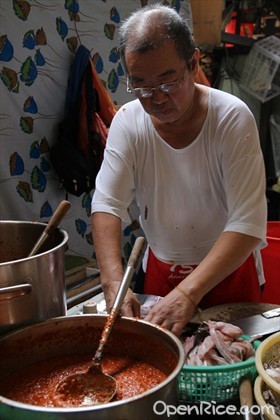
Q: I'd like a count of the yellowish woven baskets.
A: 2